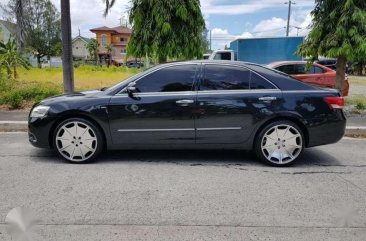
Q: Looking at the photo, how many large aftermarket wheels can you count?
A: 2